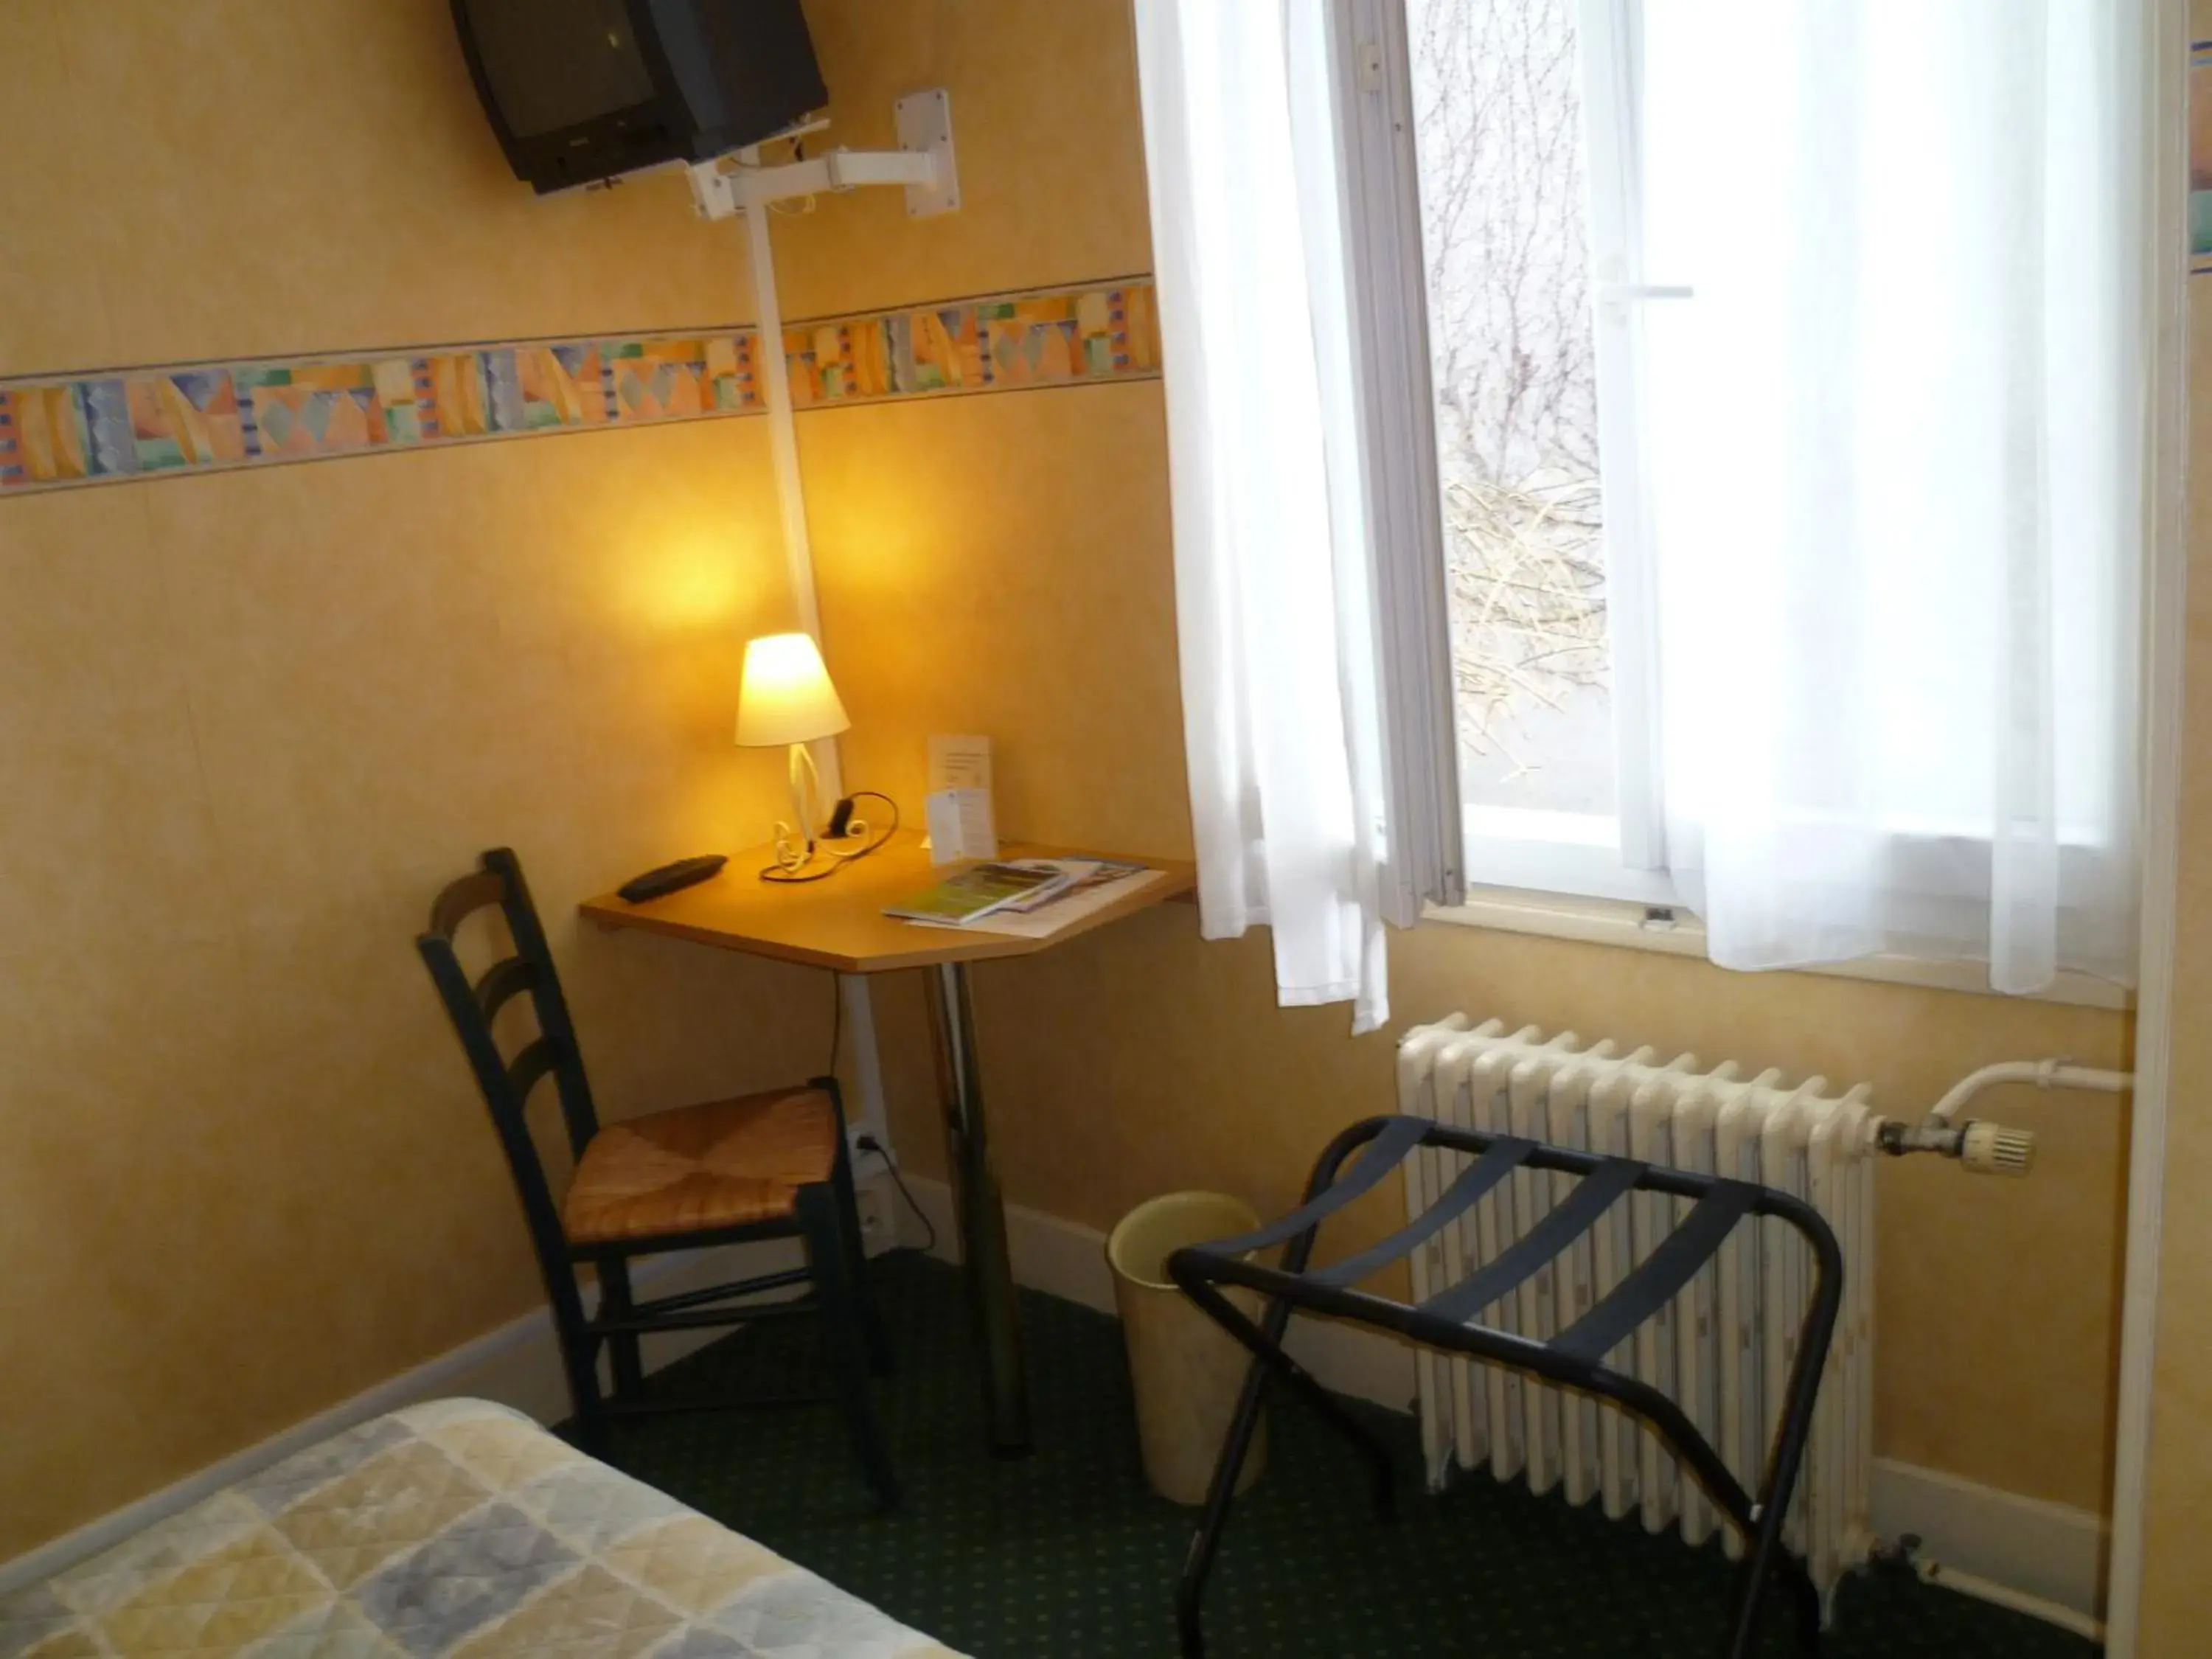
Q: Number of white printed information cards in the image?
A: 2